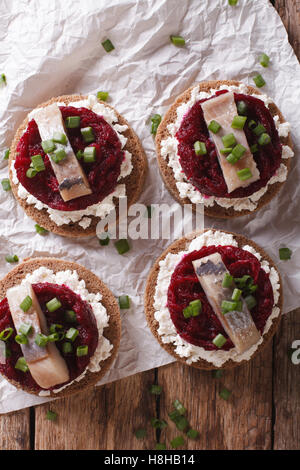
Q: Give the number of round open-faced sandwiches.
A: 4